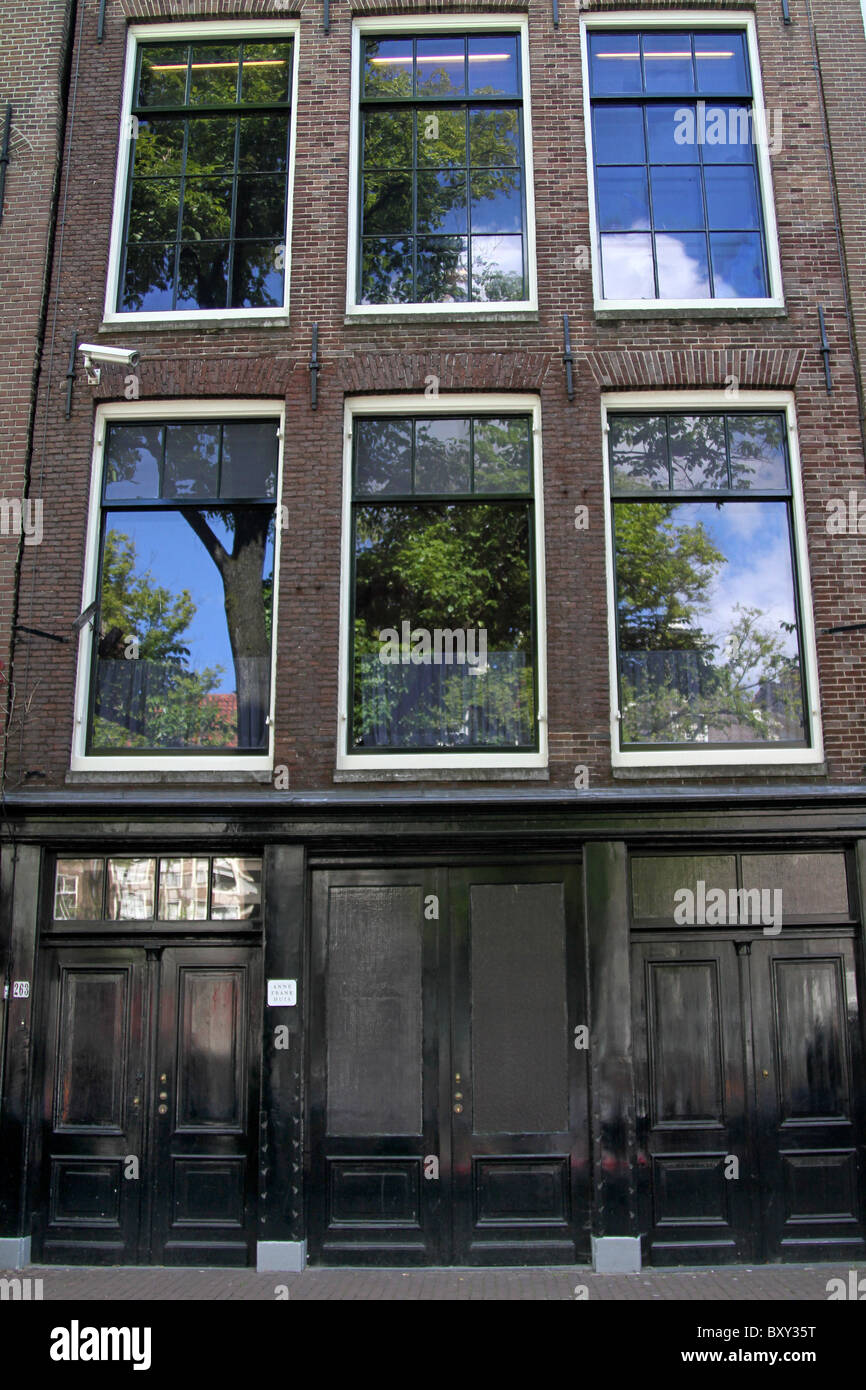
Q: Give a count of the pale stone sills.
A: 6